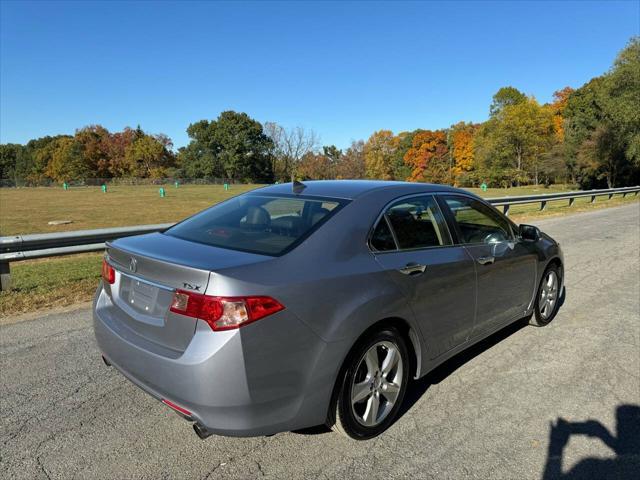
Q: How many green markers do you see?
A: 6